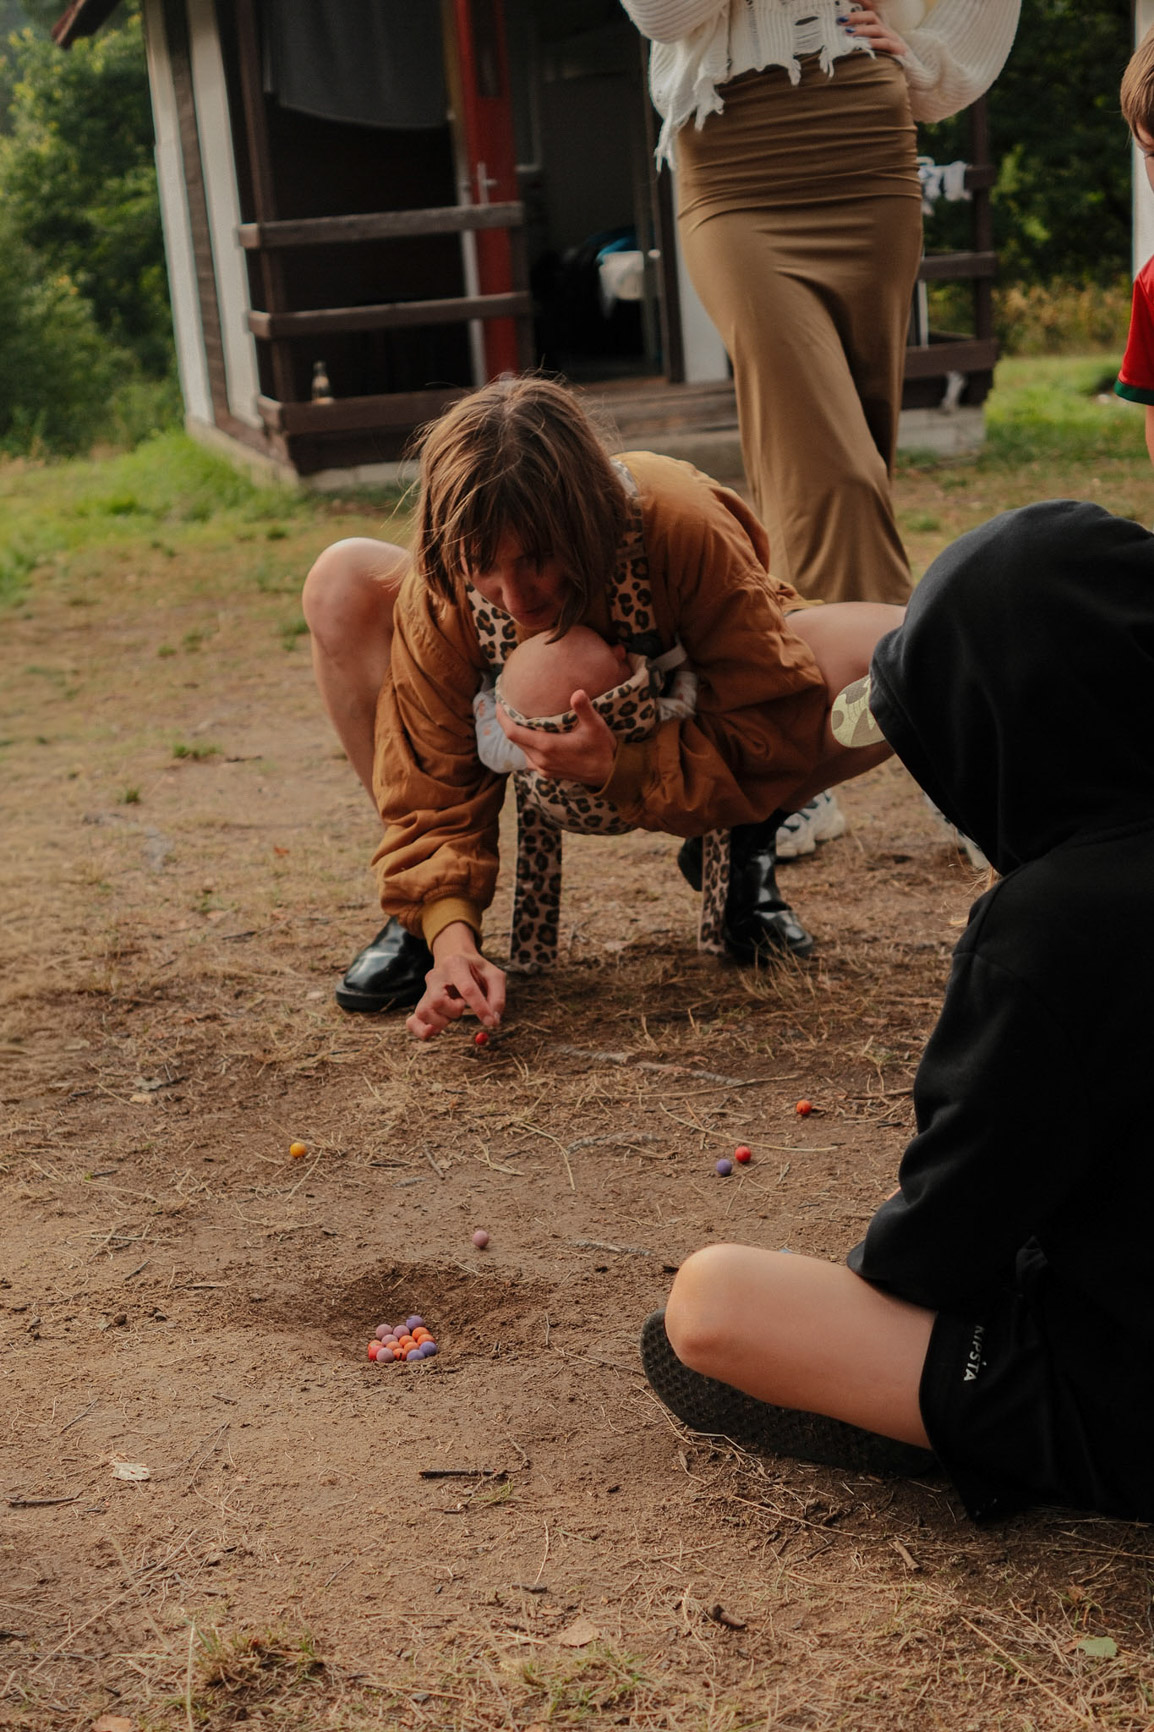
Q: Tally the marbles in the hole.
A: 15